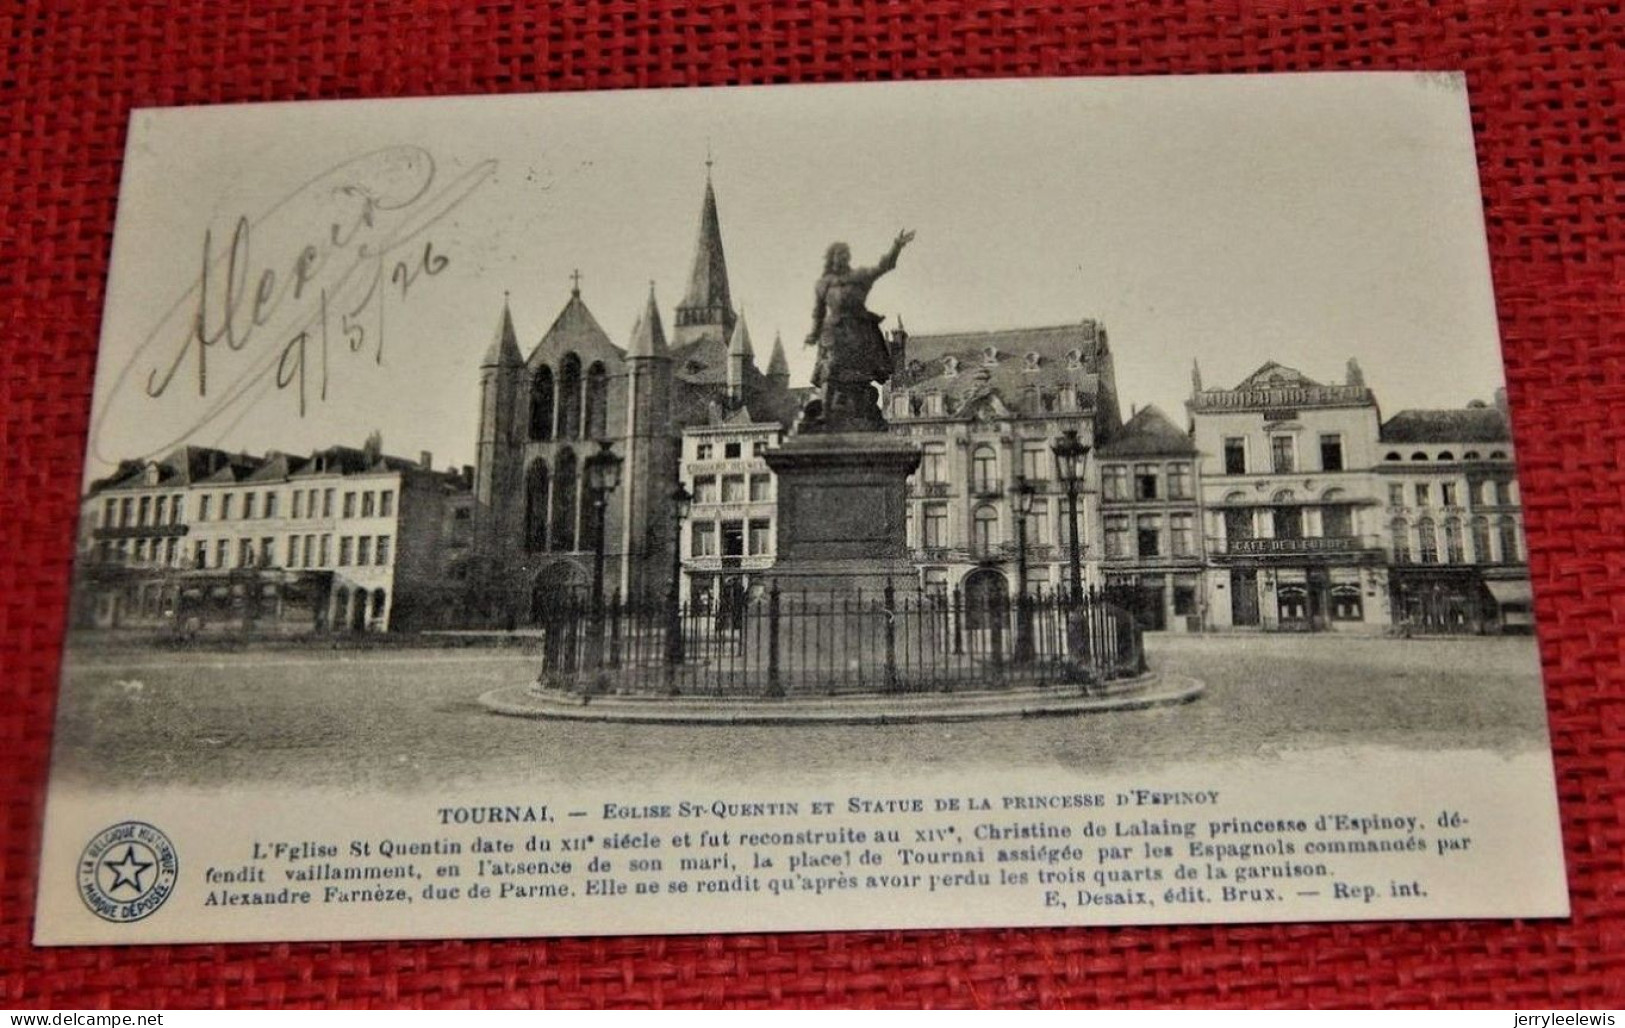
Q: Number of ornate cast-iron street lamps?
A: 4